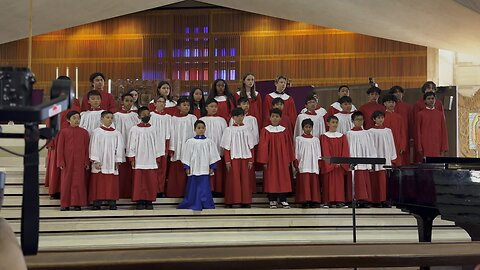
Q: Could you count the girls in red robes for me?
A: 5